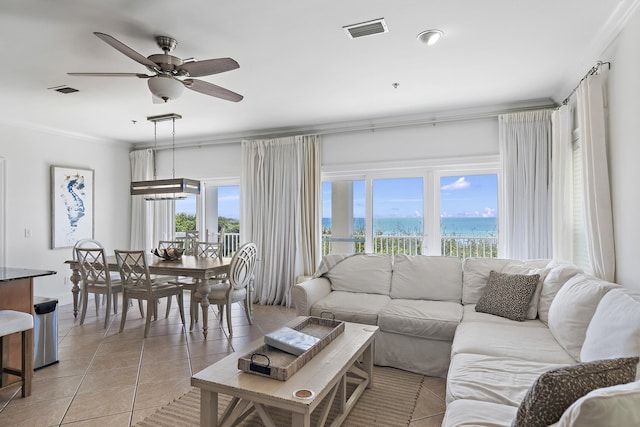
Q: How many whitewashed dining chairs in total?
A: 6